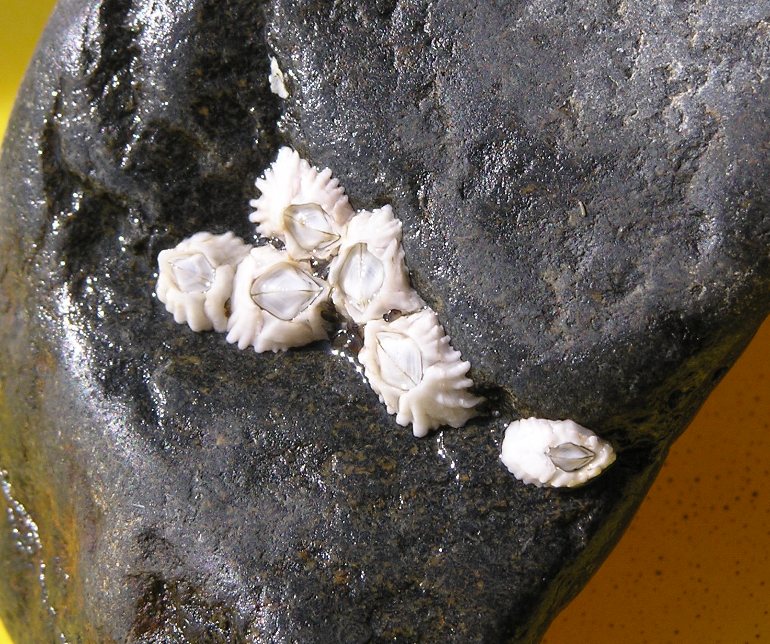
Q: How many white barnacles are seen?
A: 6